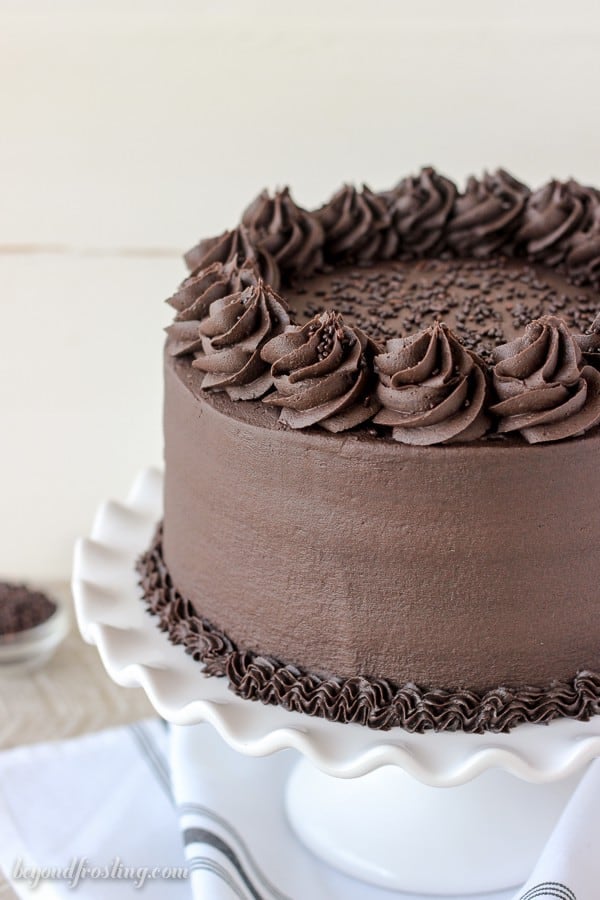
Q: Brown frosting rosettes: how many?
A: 13